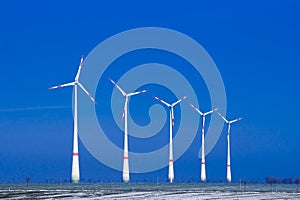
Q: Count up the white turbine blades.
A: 15